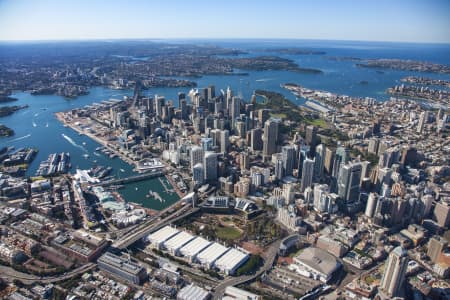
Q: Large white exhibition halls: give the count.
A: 5